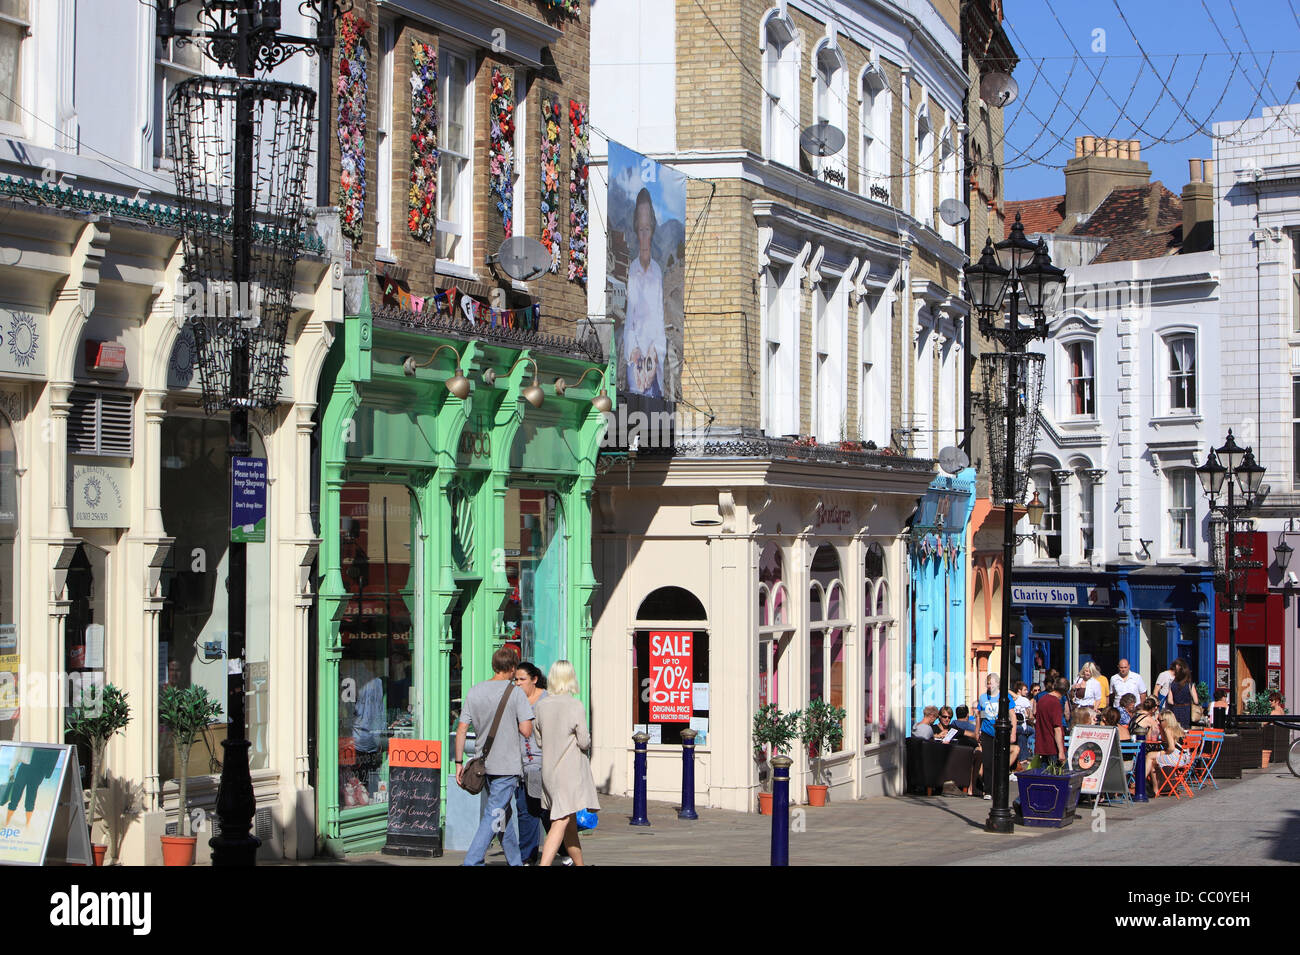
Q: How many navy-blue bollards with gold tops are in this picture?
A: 4